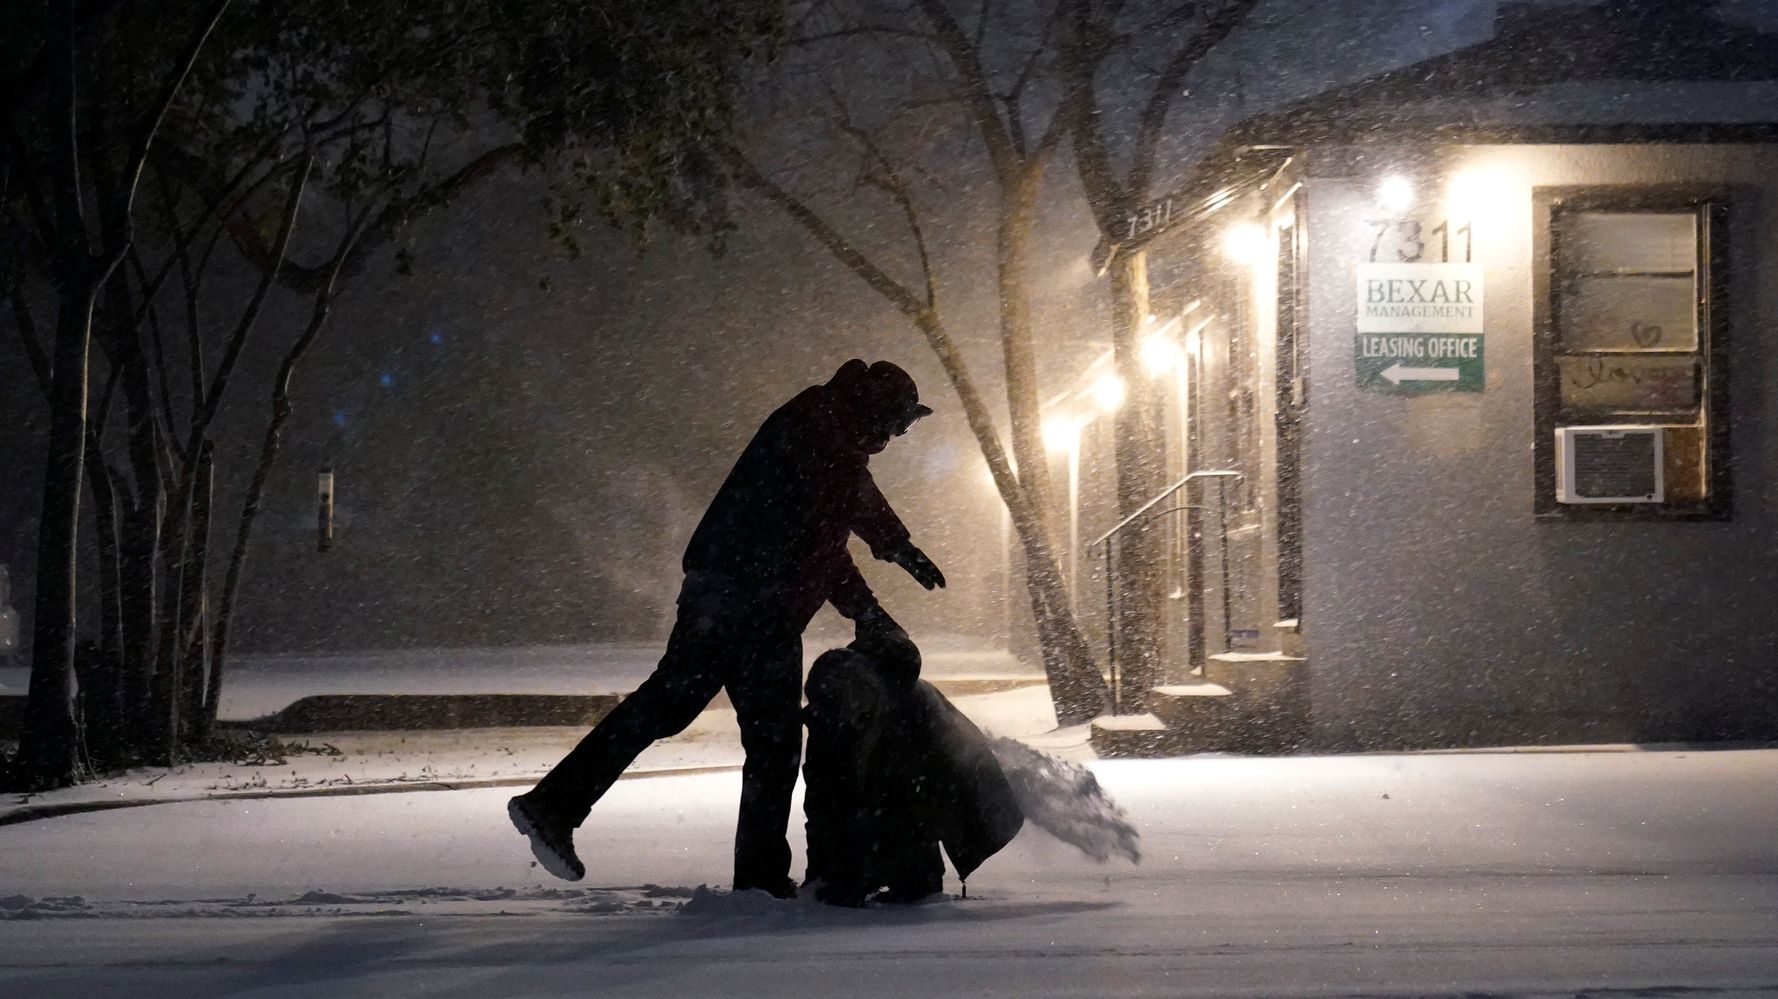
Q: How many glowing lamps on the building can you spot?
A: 6